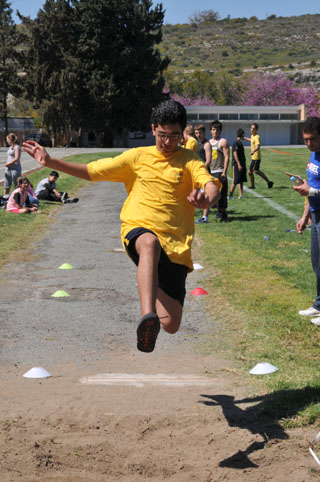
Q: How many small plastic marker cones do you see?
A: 6